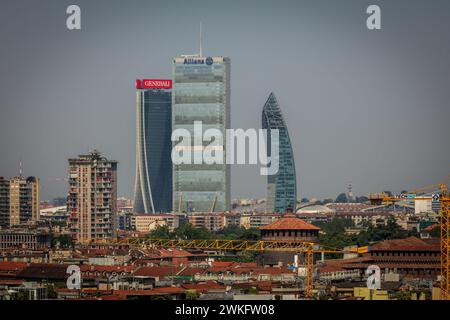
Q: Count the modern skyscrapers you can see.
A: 3